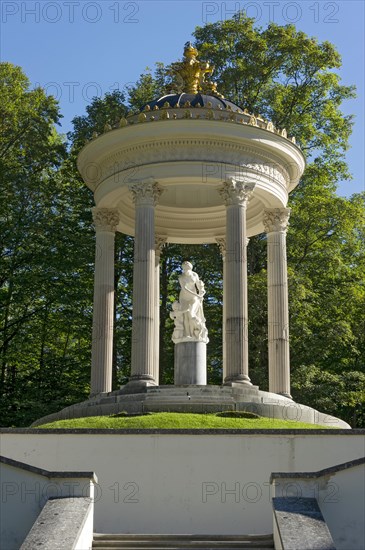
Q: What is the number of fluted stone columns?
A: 6